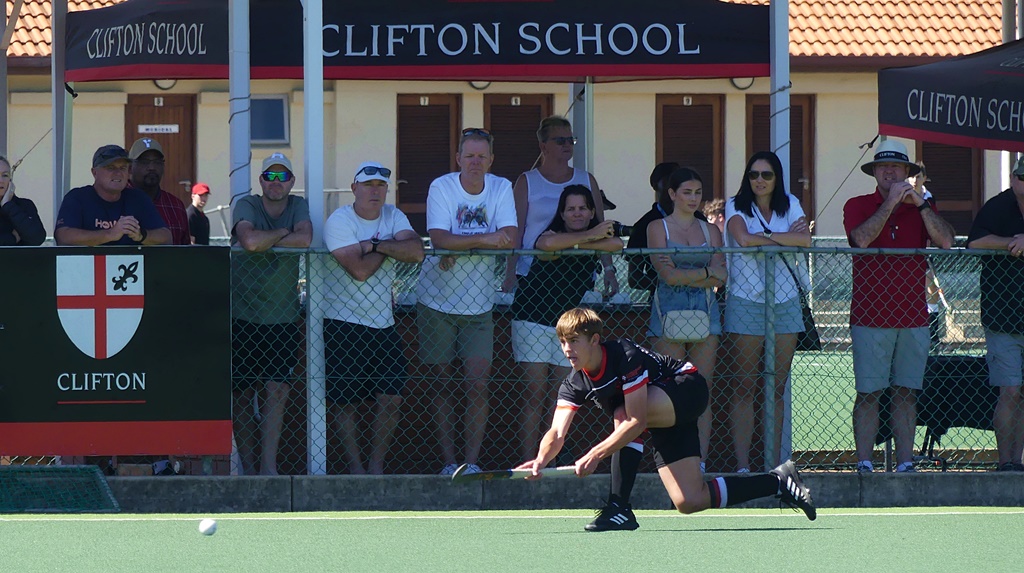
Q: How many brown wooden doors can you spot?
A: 6